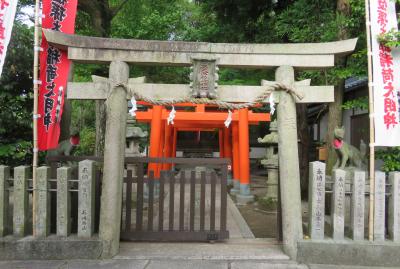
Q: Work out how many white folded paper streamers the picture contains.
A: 4